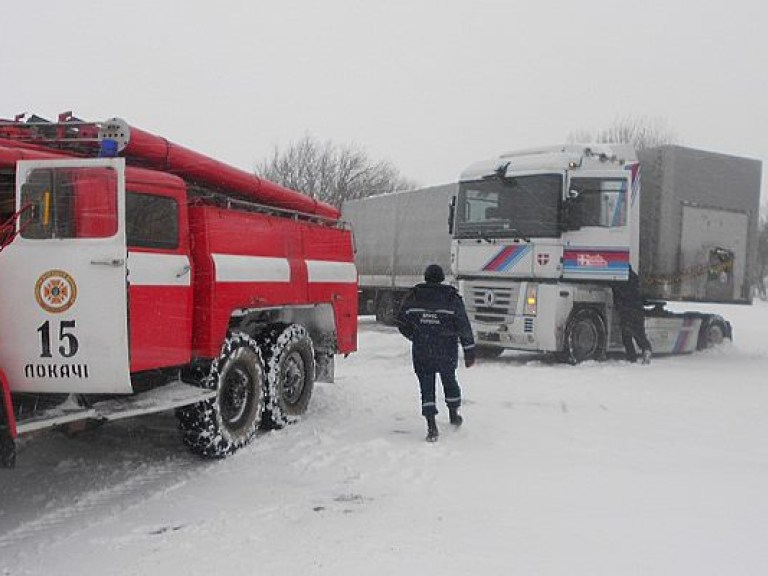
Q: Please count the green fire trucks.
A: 0